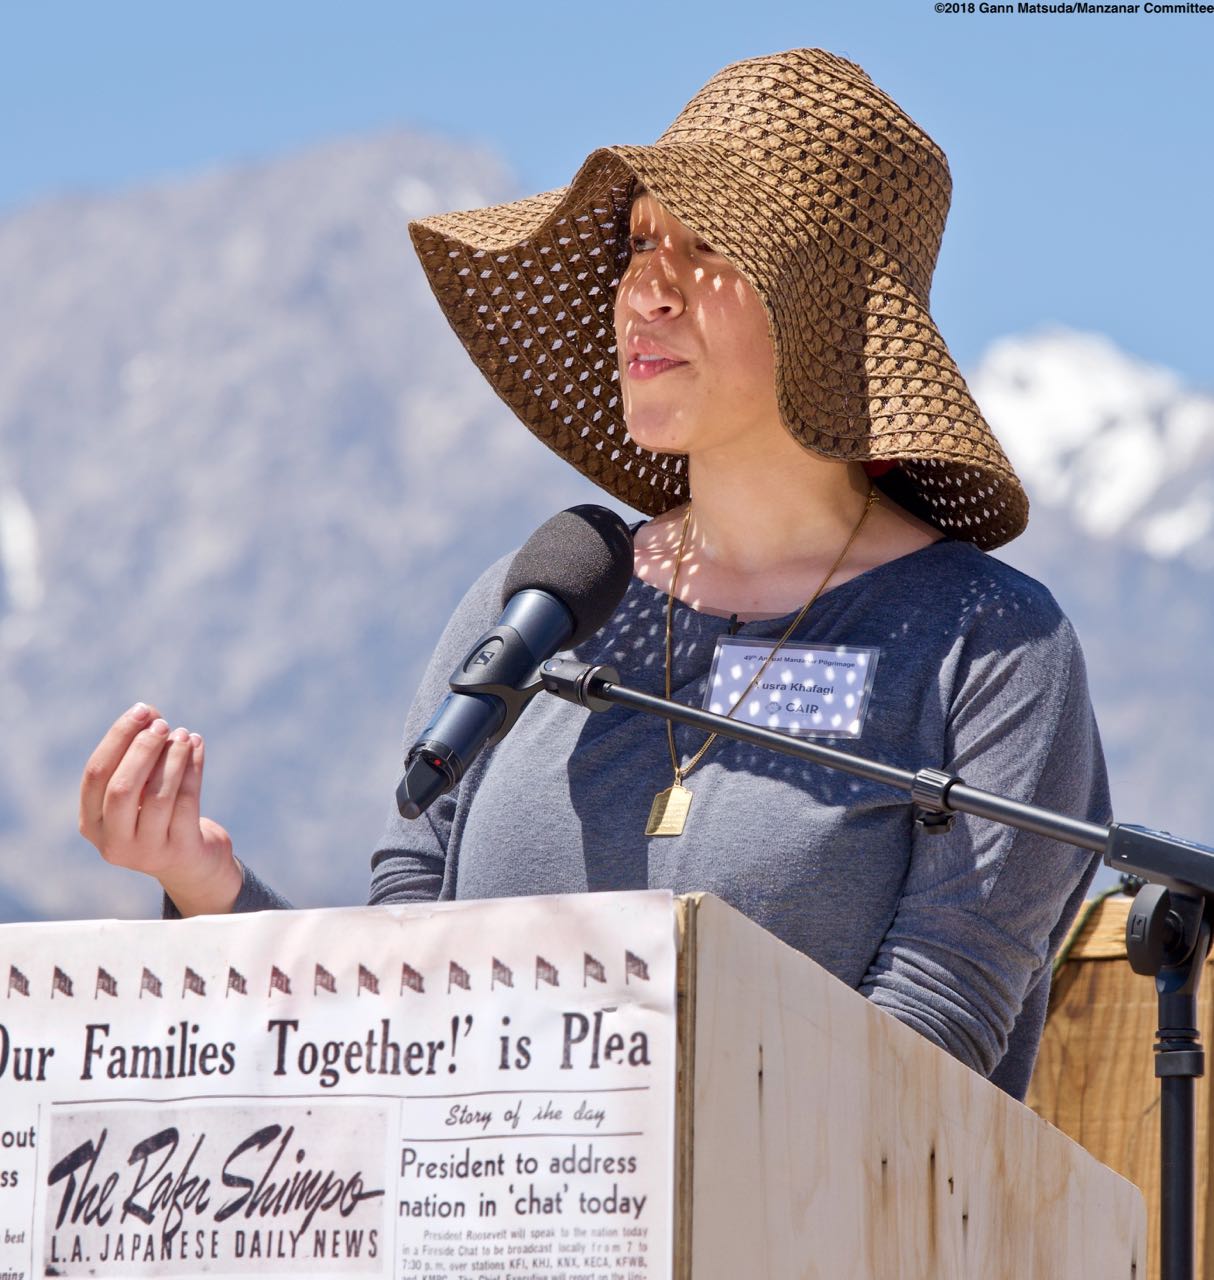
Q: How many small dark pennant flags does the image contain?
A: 15